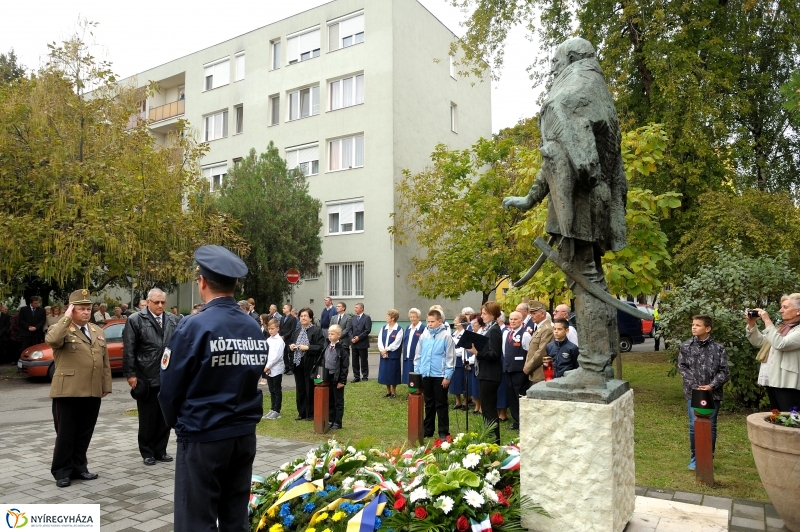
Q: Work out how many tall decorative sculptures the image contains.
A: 1